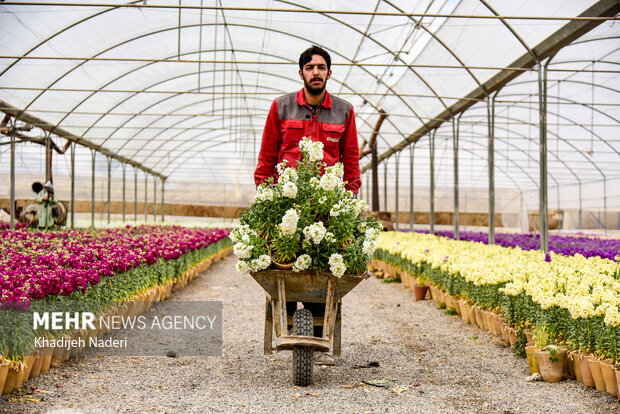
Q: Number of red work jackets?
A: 1